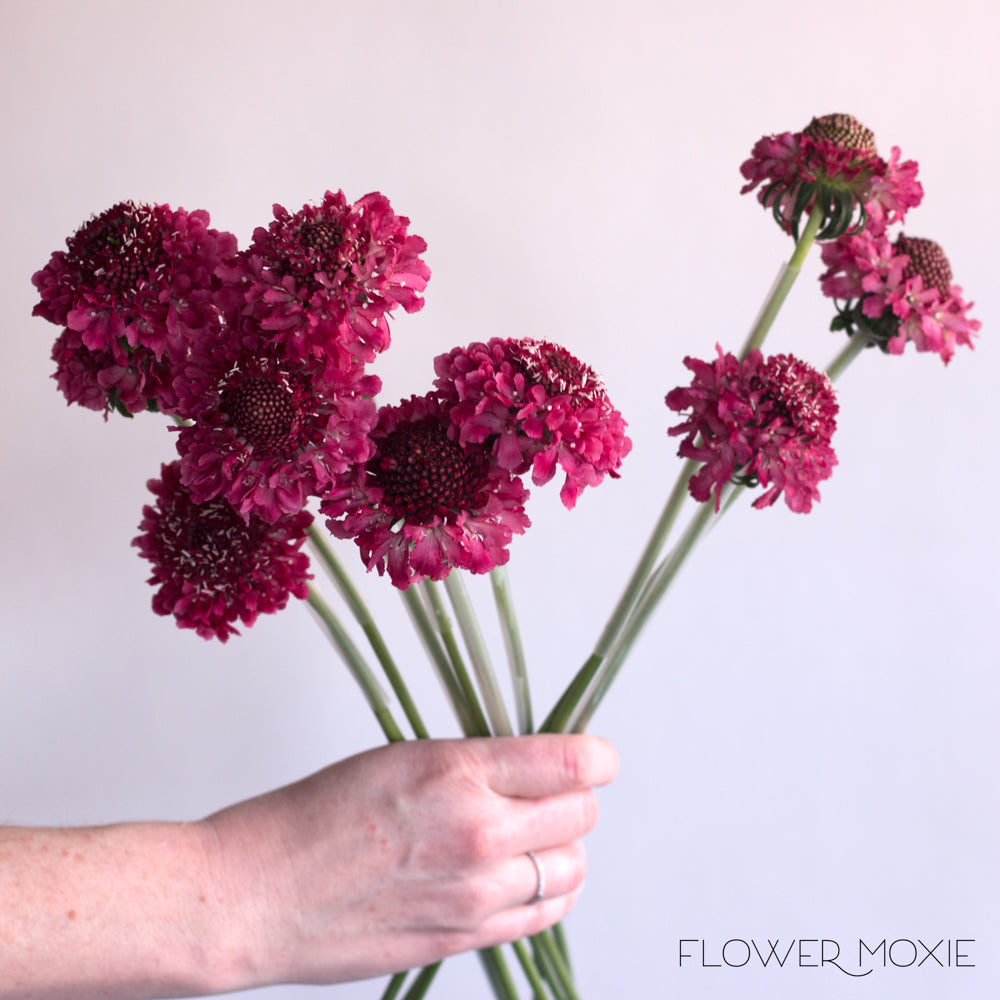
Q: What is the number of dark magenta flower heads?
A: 10